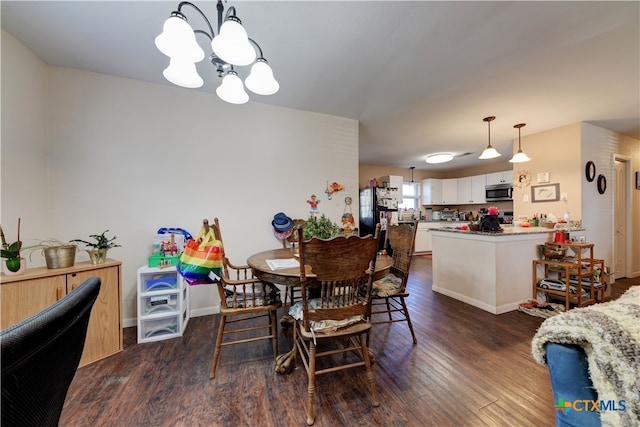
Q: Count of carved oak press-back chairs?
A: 4